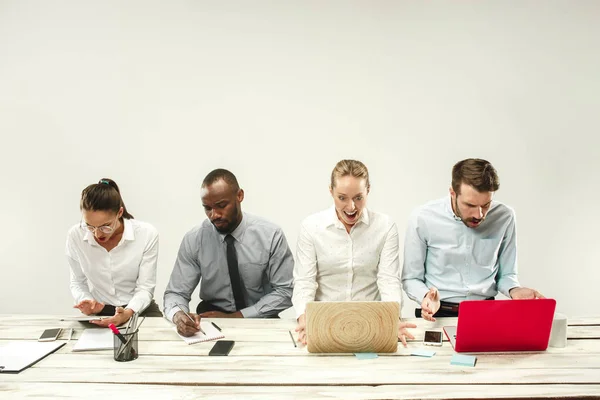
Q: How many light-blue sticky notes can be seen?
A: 3